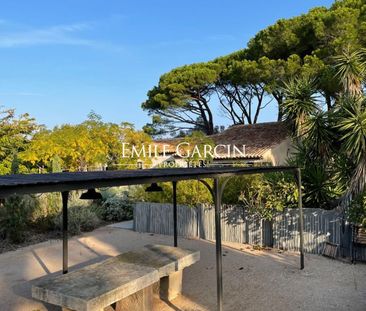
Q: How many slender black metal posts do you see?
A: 4